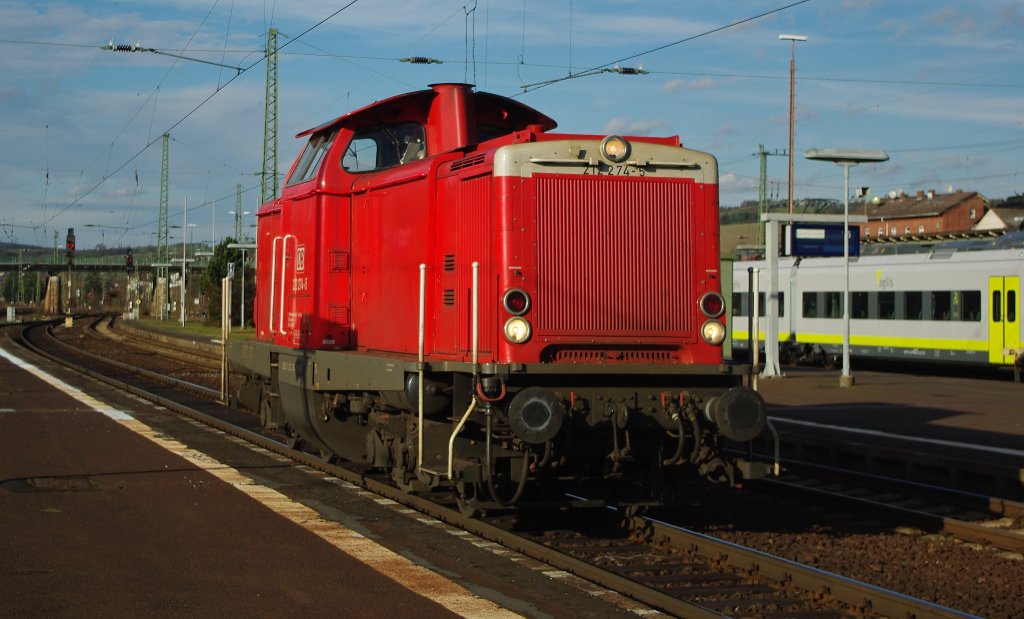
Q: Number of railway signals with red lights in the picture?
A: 2